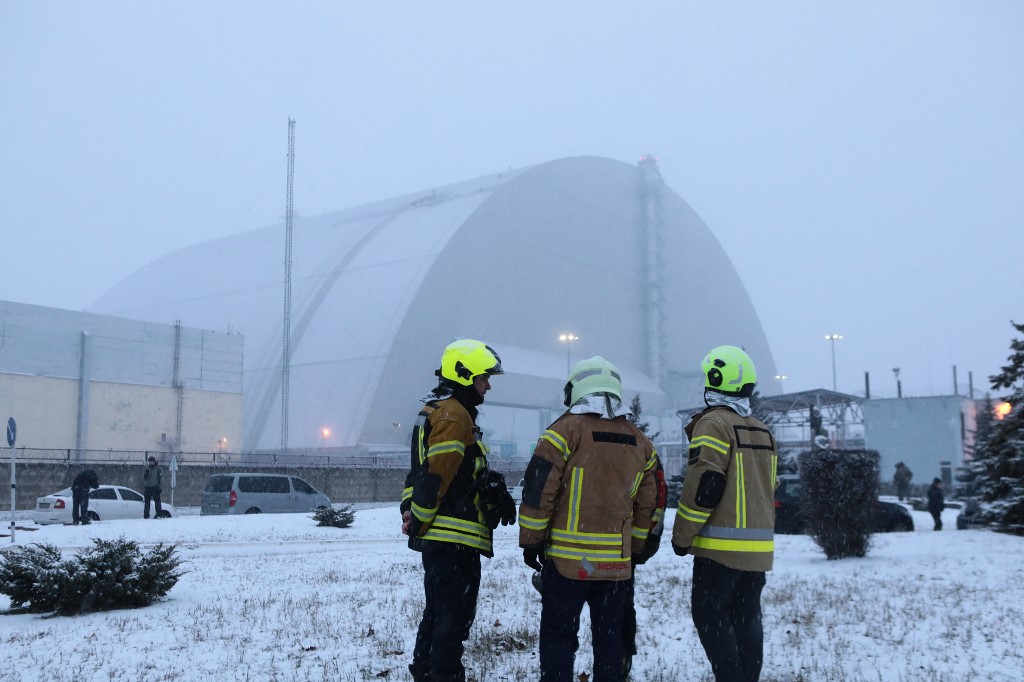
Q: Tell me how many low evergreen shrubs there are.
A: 2